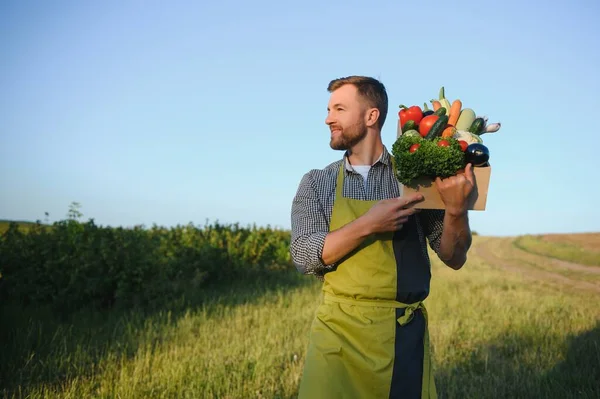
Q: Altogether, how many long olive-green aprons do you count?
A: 1